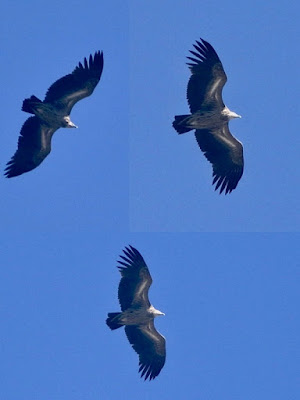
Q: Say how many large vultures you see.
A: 3